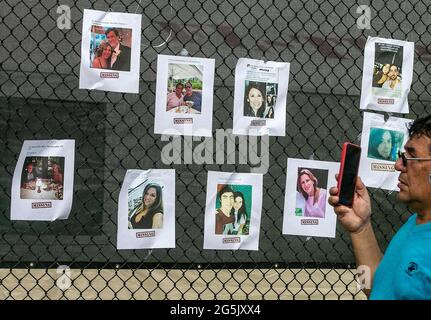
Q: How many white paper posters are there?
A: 9